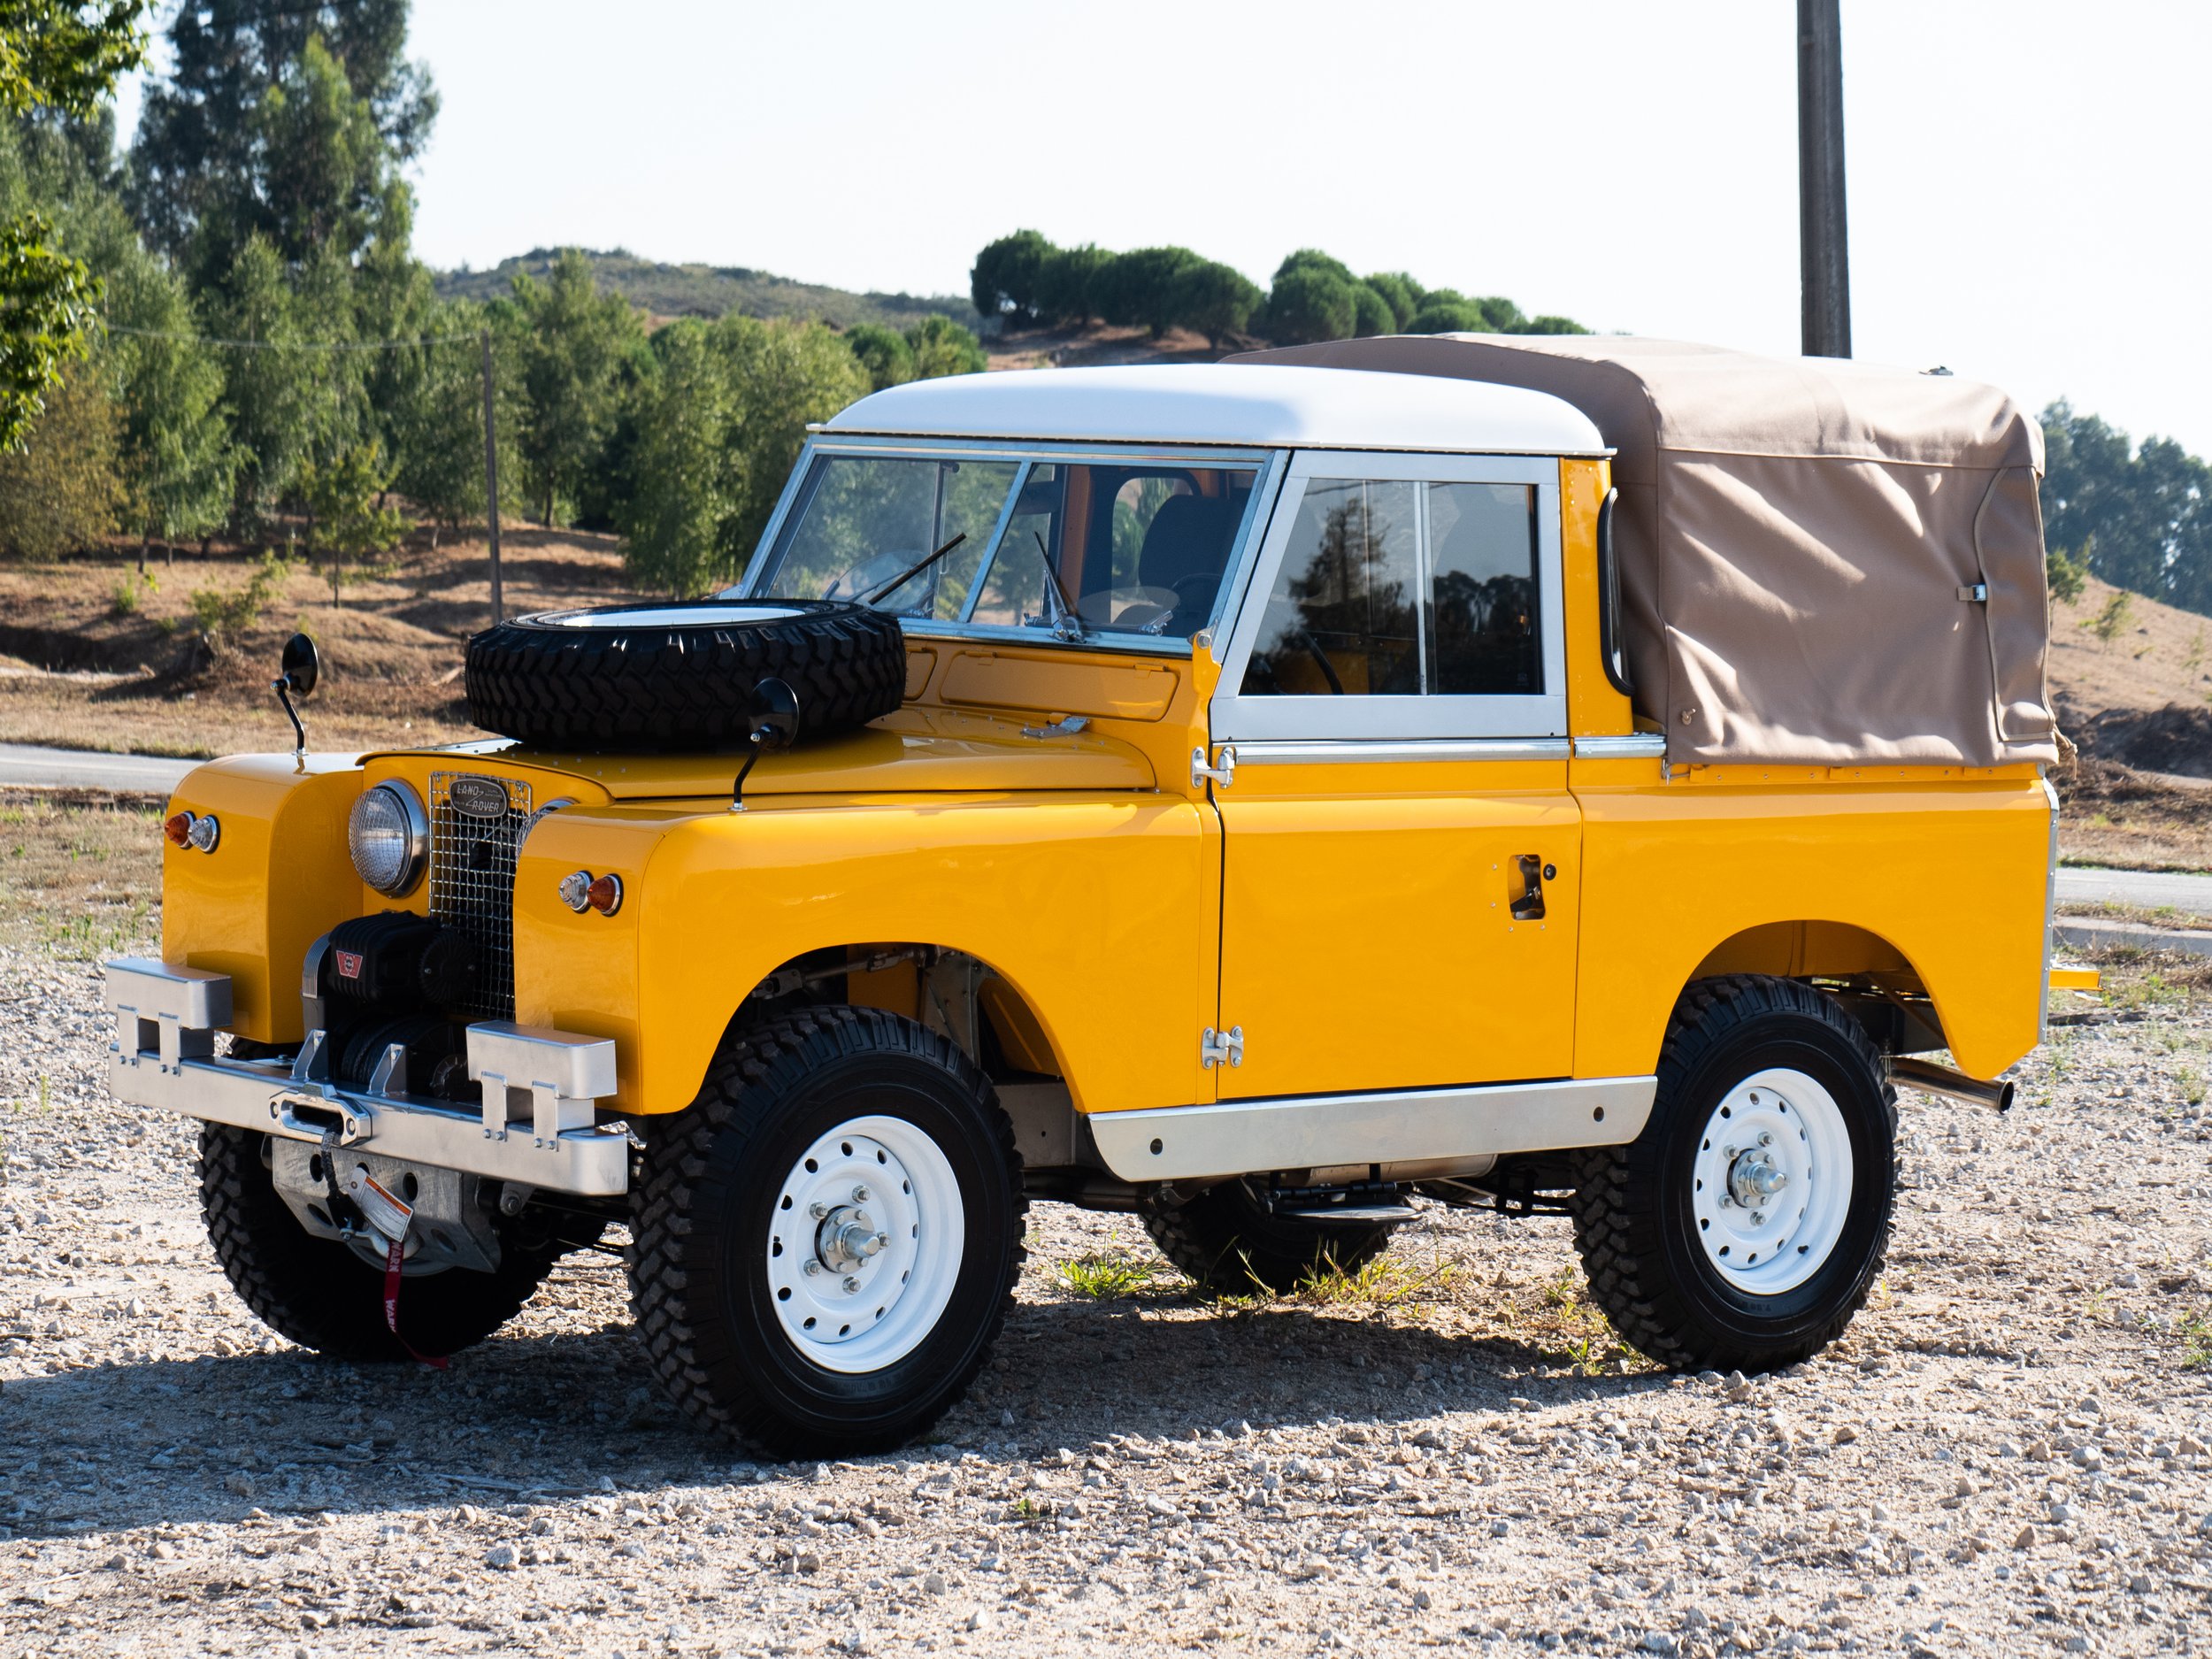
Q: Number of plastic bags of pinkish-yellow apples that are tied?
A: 0